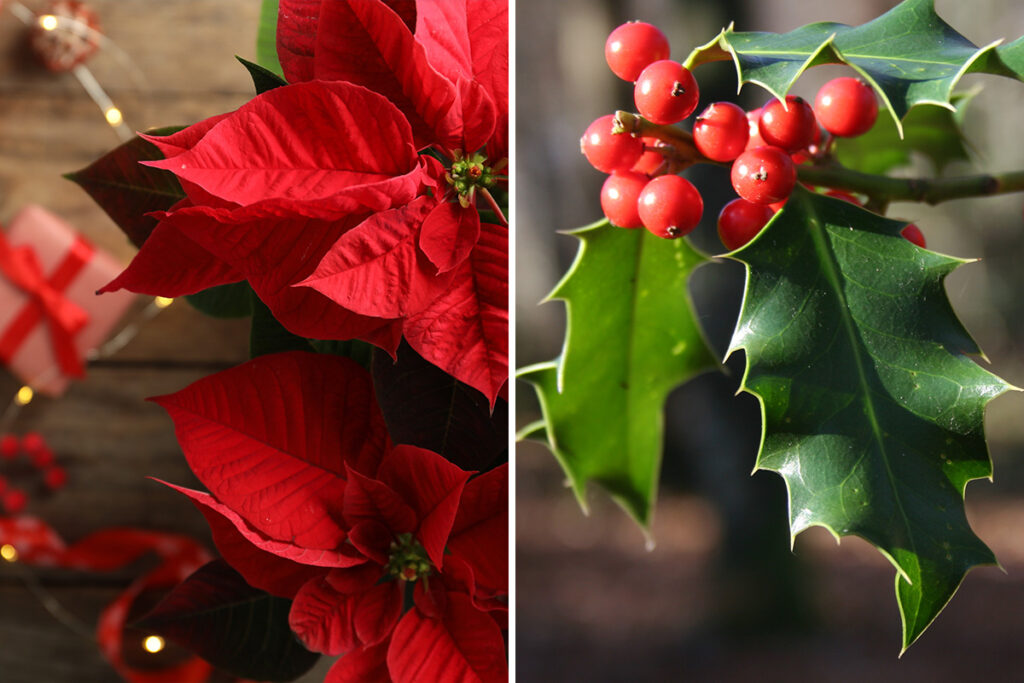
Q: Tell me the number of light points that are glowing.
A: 6